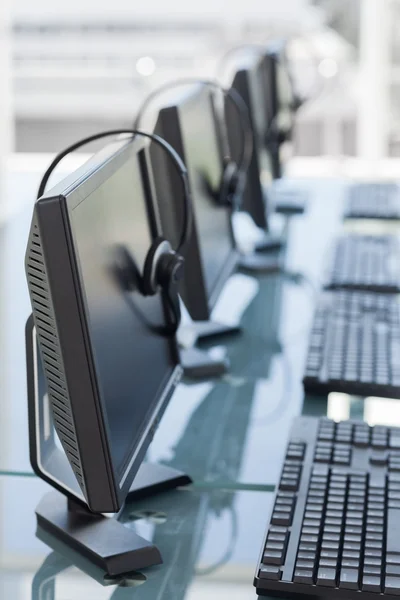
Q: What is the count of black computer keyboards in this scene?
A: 4